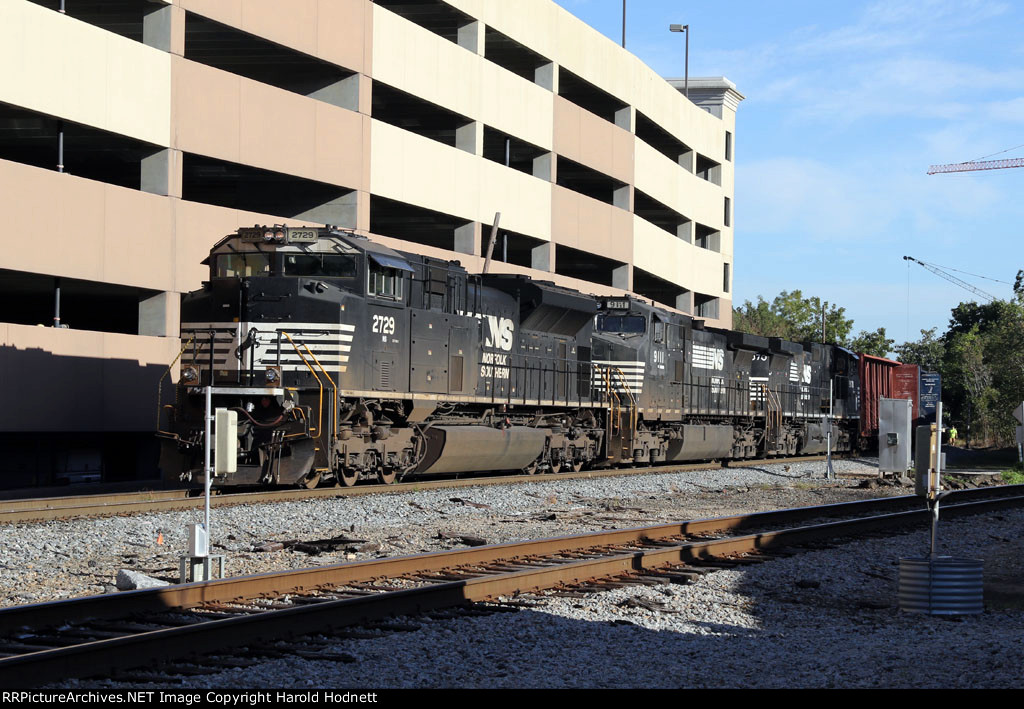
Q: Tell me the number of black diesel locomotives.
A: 3